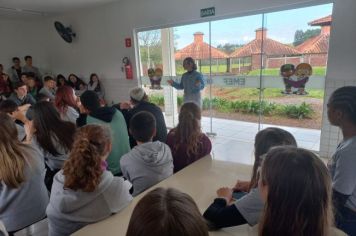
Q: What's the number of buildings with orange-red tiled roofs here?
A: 3